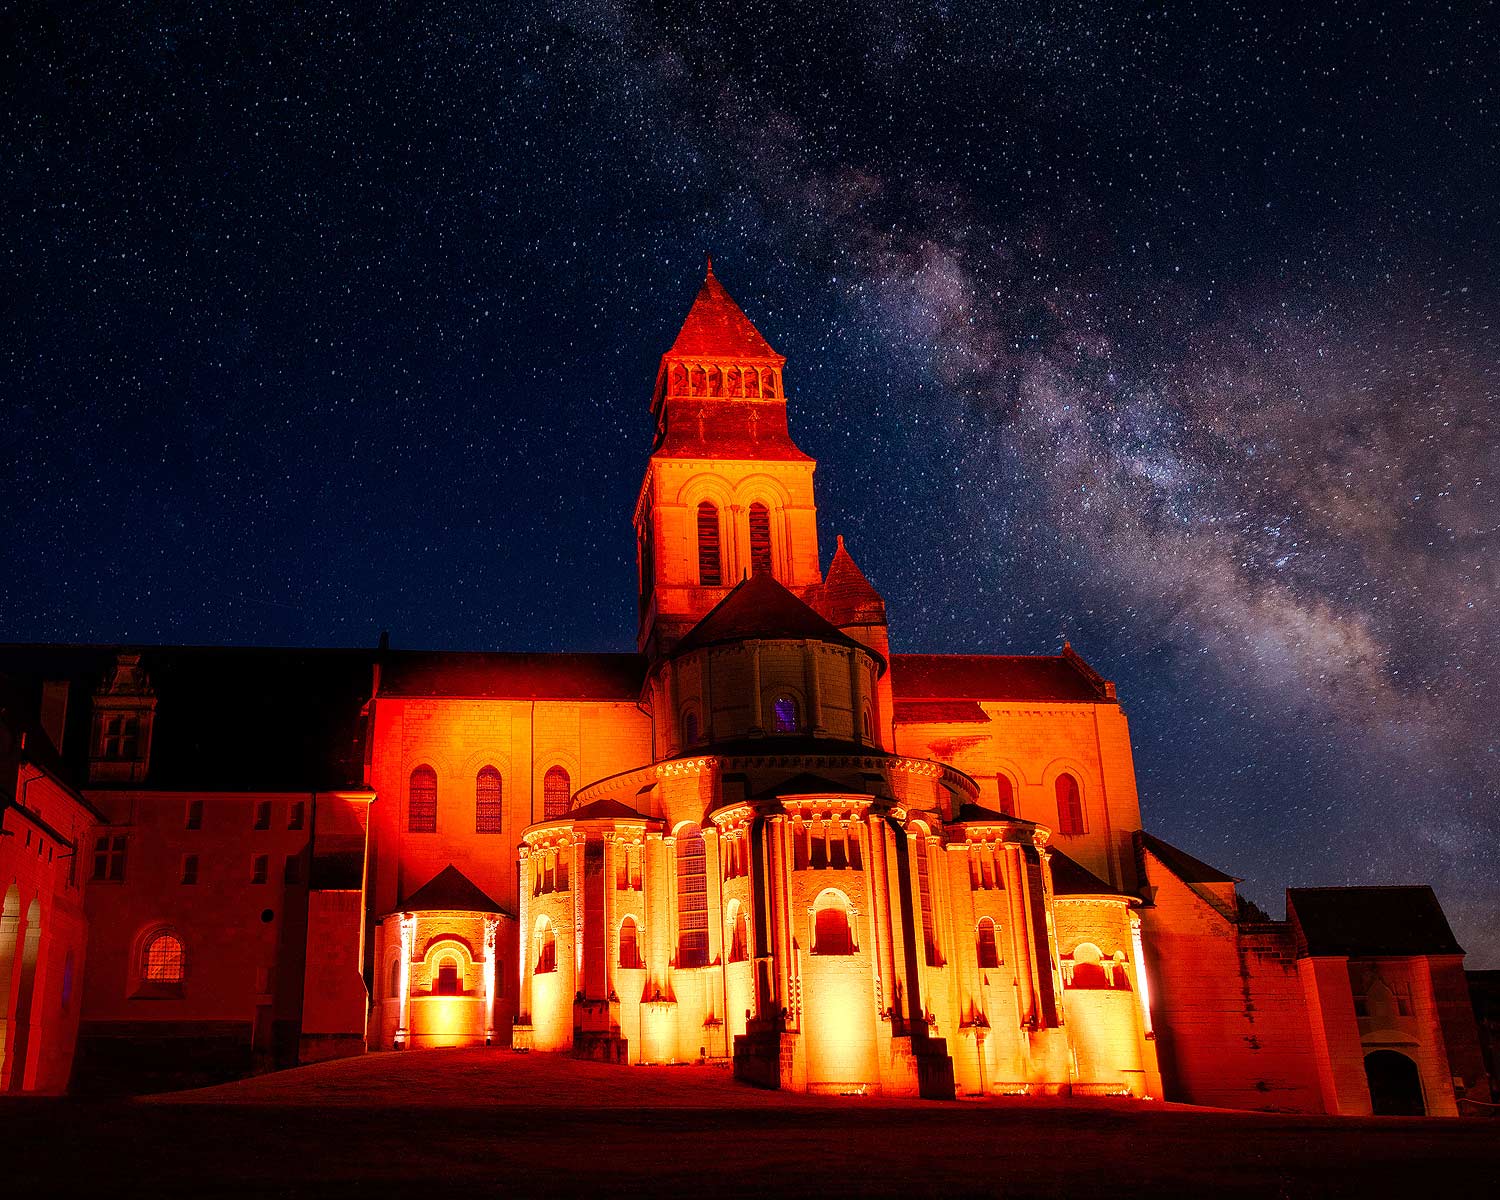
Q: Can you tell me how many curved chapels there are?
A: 5